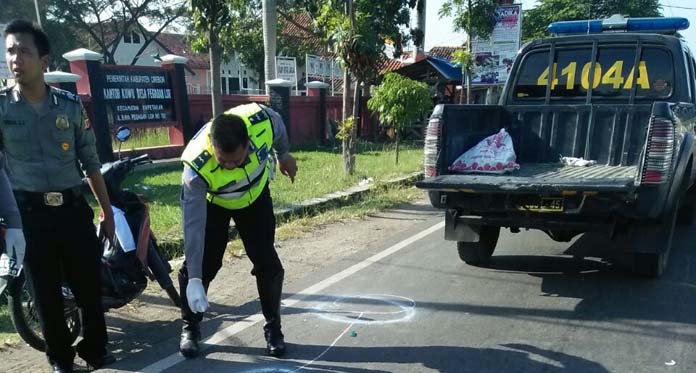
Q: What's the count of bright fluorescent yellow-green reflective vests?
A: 1